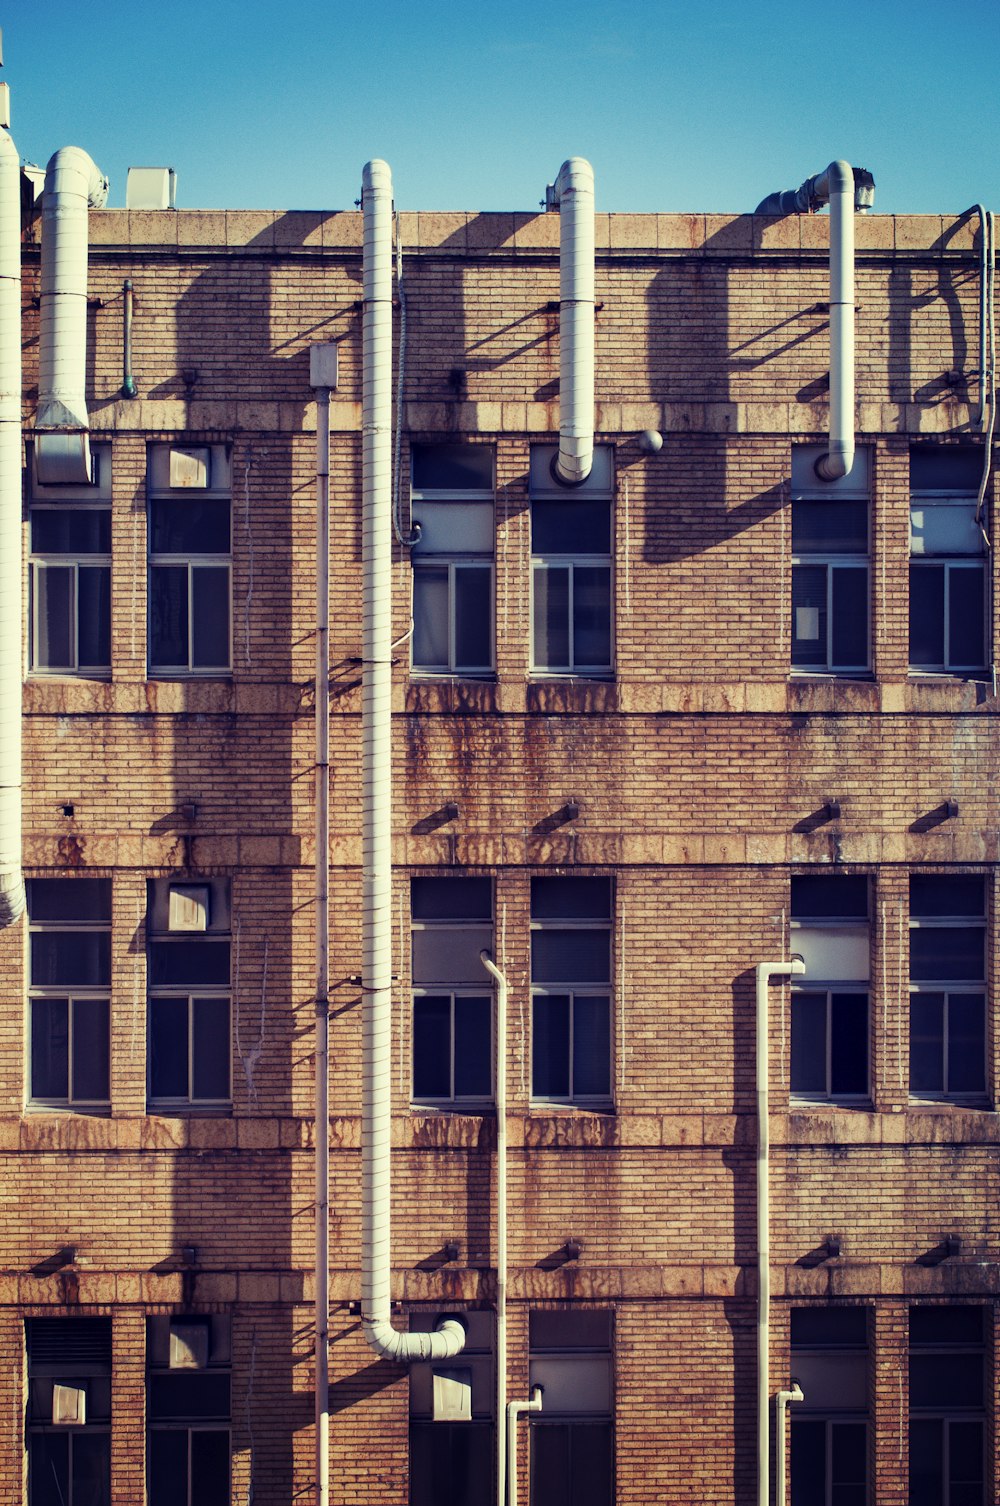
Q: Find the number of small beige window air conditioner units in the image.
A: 5